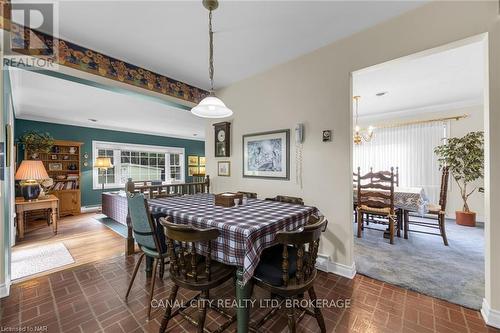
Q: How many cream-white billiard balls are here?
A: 0